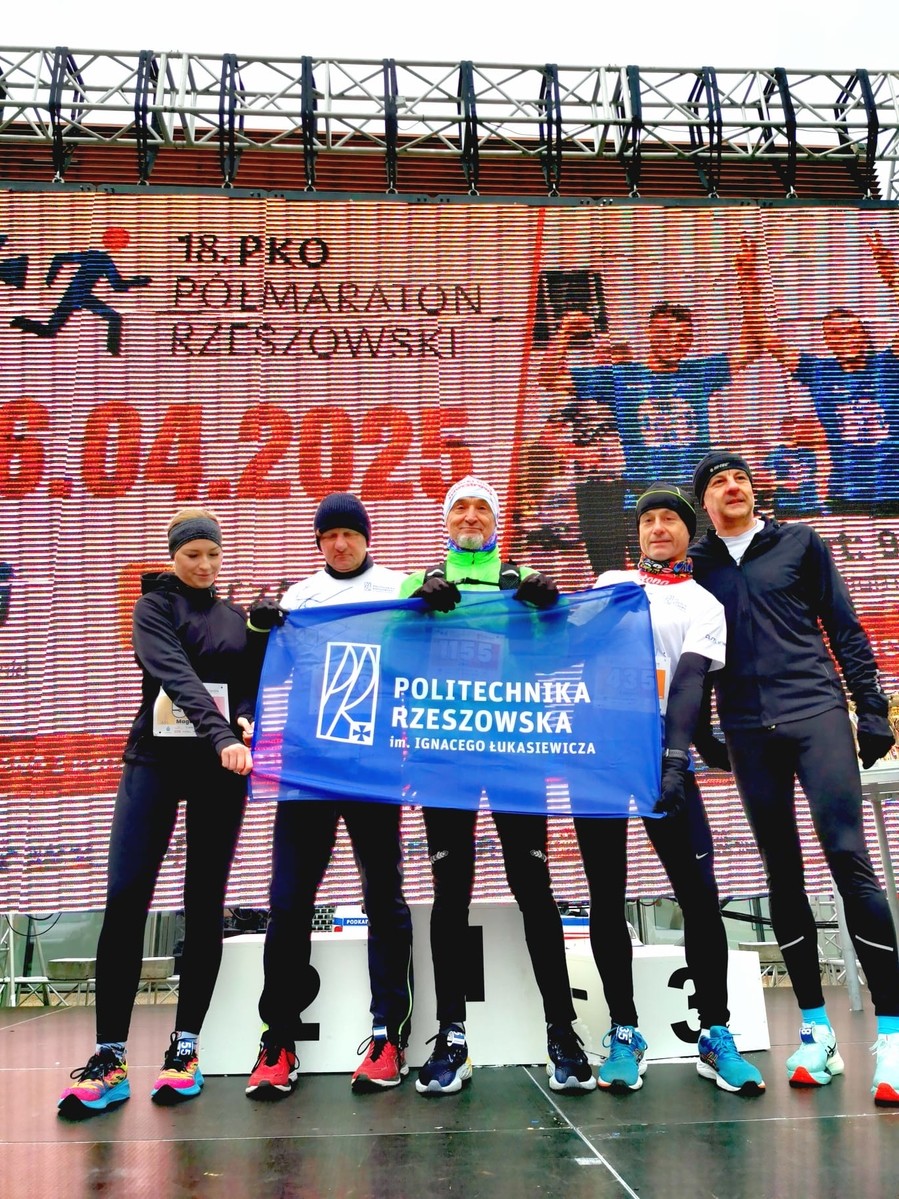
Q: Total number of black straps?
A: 11